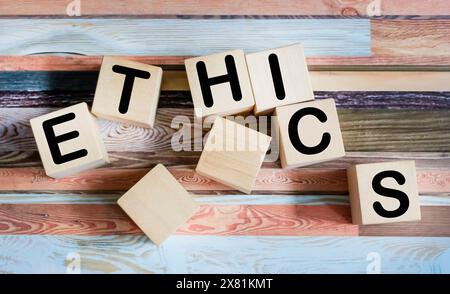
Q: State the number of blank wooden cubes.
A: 2